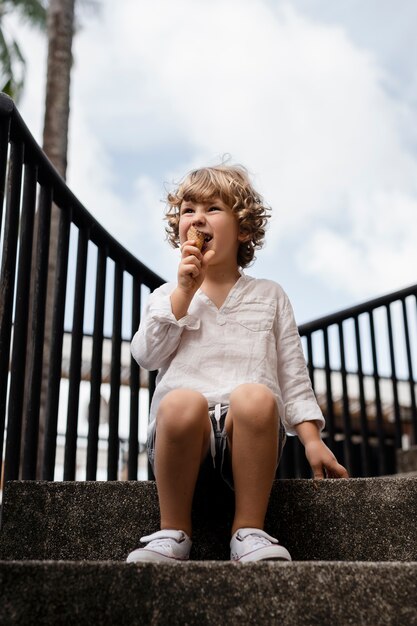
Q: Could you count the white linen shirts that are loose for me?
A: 1